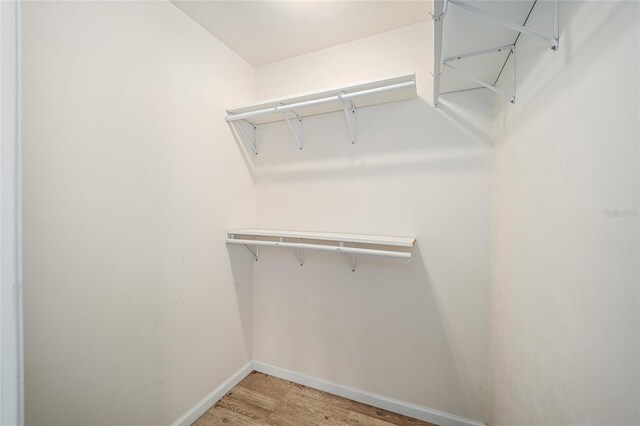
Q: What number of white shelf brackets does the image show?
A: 8